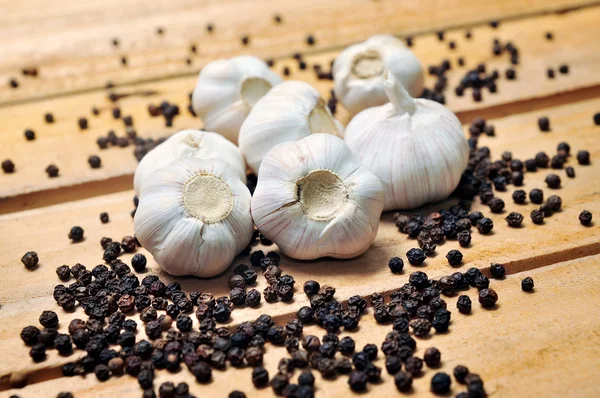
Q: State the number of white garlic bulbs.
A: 7